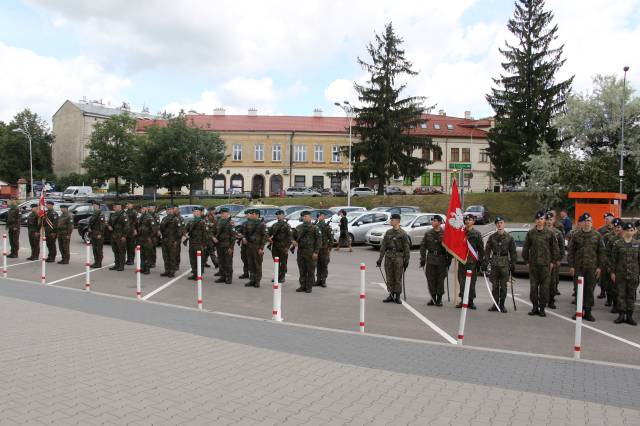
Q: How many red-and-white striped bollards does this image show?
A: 9